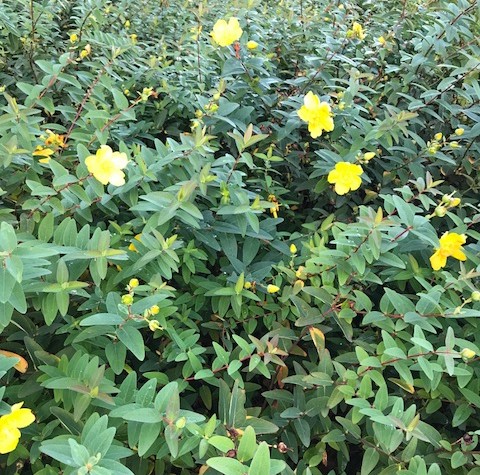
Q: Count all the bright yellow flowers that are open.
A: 6